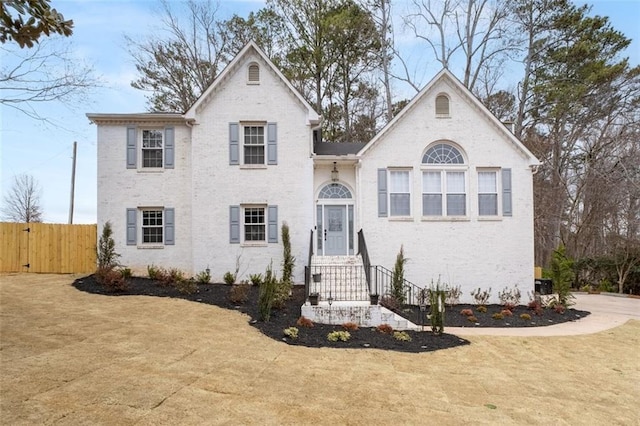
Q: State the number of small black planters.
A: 3